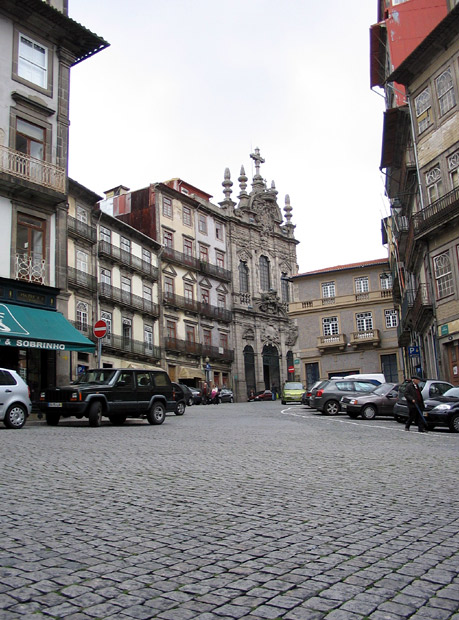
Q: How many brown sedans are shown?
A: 1